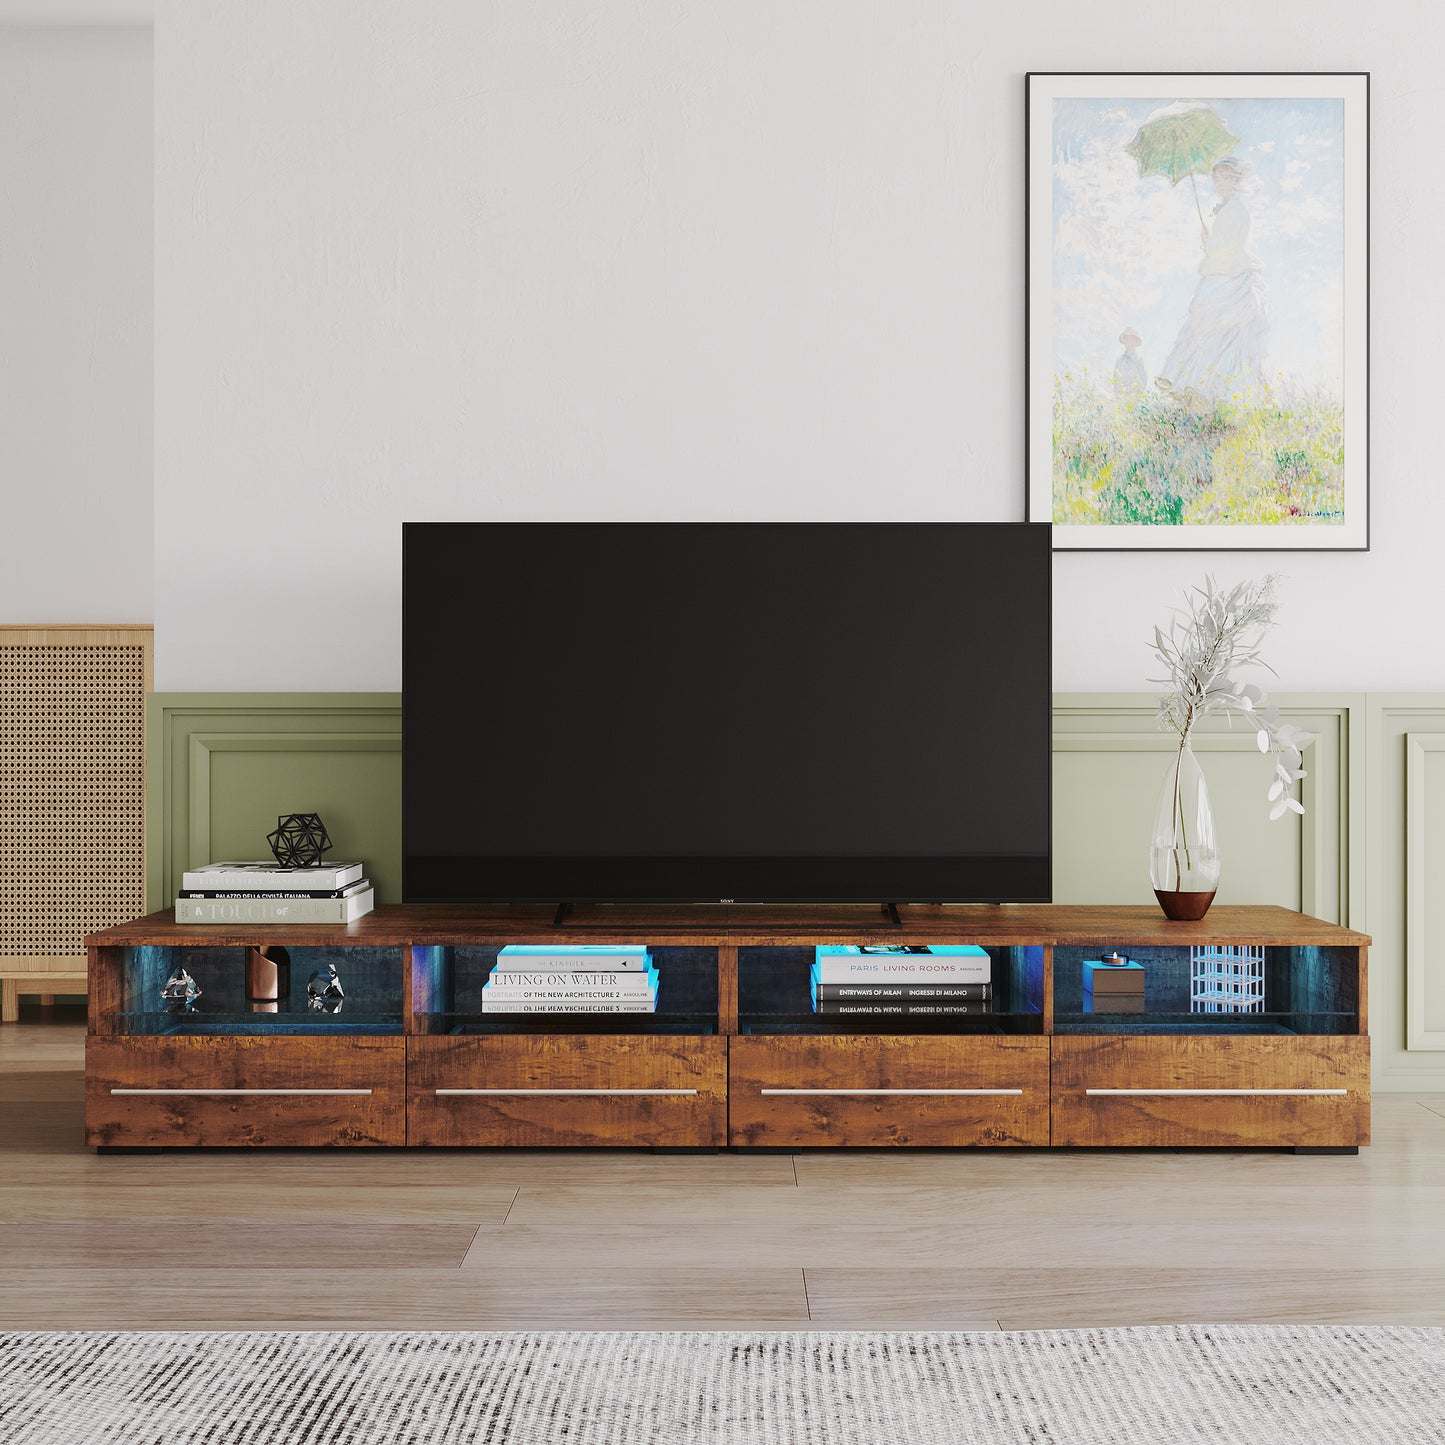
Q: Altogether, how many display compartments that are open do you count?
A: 4